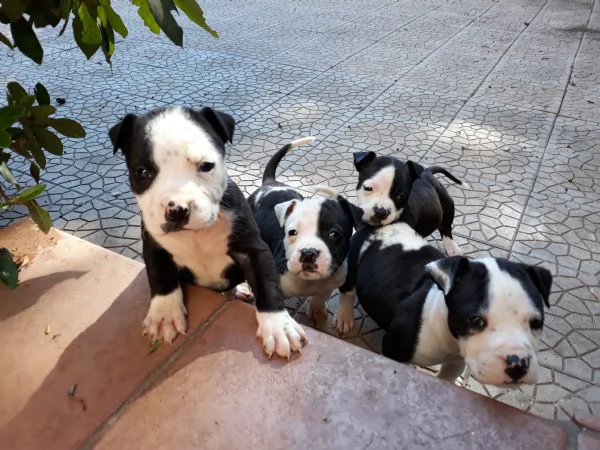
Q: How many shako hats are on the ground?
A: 0